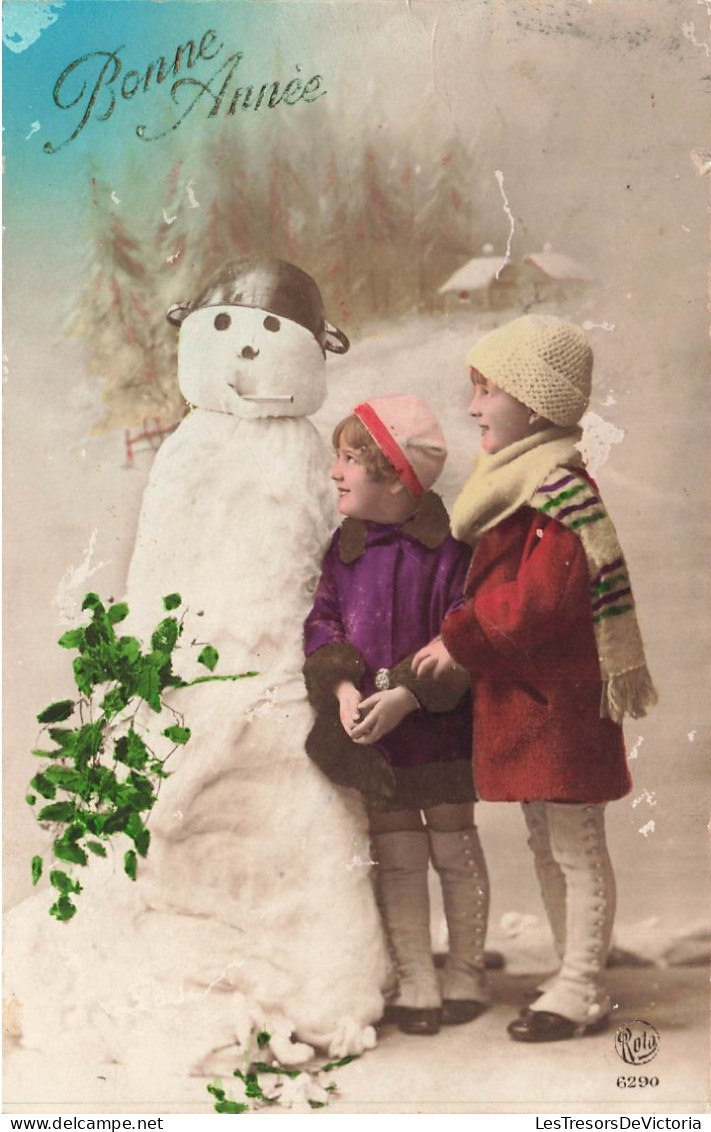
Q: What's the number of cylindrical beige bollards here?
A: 0